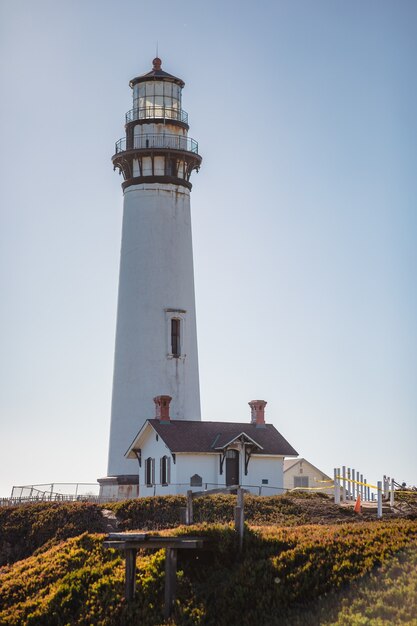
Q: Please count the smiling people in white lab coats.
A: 0